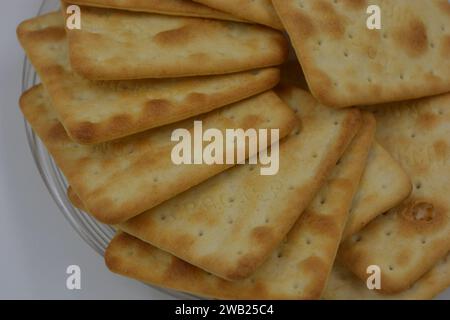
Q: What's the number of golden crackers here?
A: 11